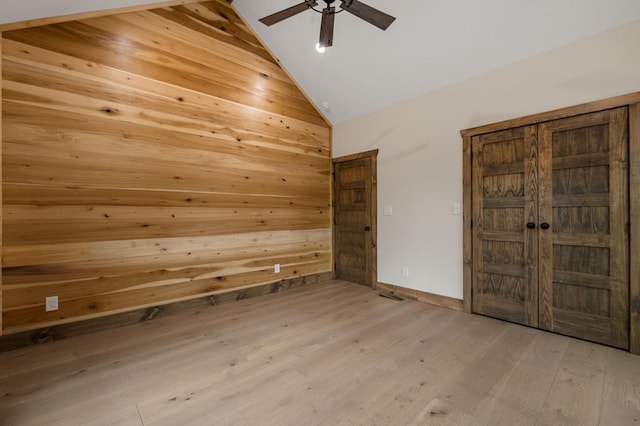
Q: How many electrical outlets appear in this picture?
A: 3